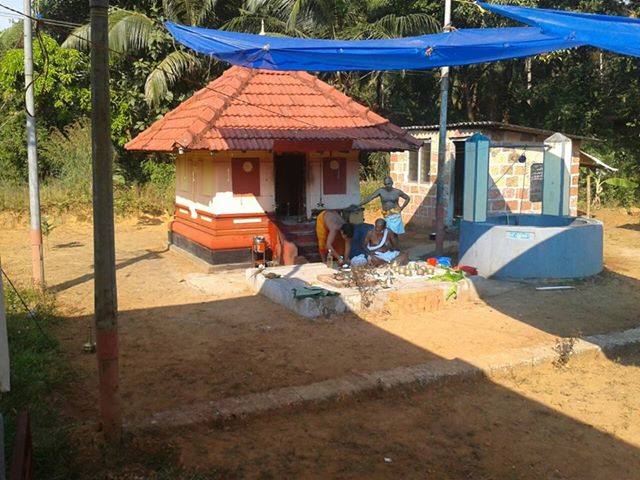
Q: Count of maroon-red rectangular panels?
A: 2